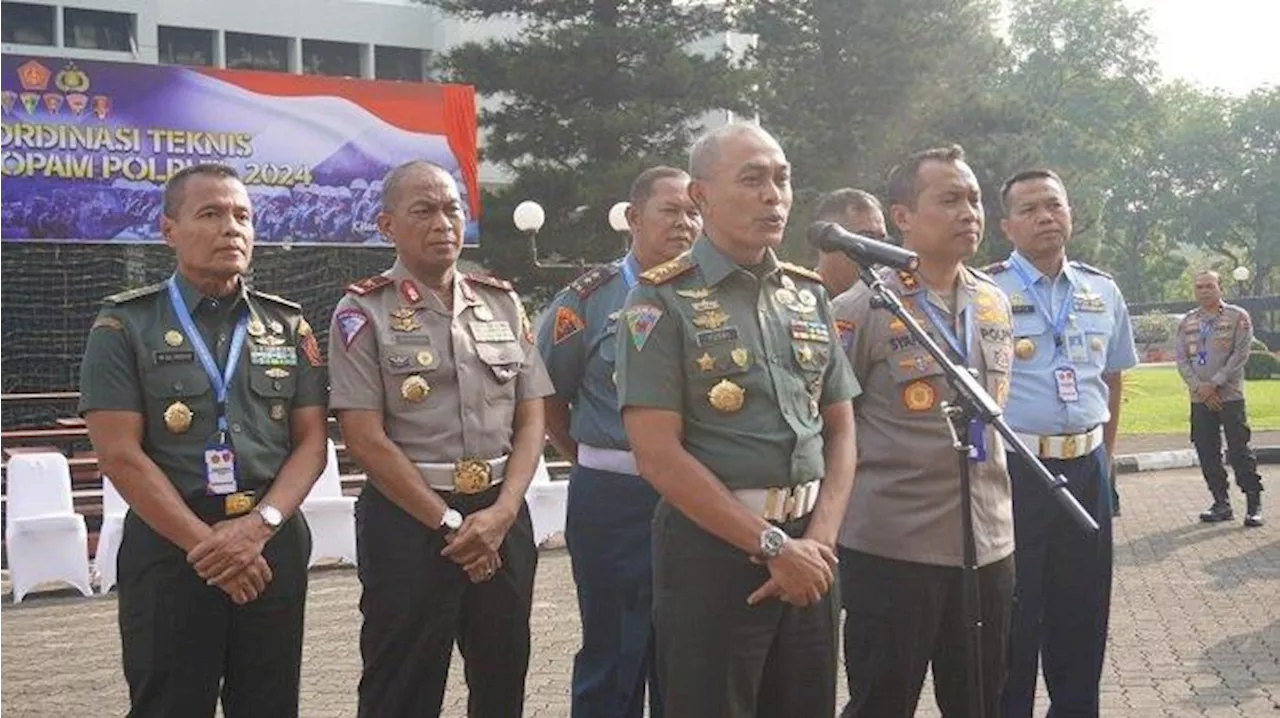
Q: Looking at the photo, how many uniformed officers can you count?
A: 8